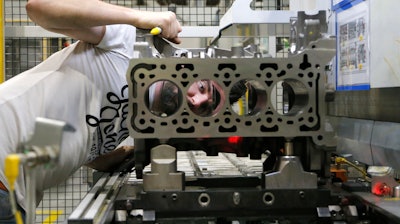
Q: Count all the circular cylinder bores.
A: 4